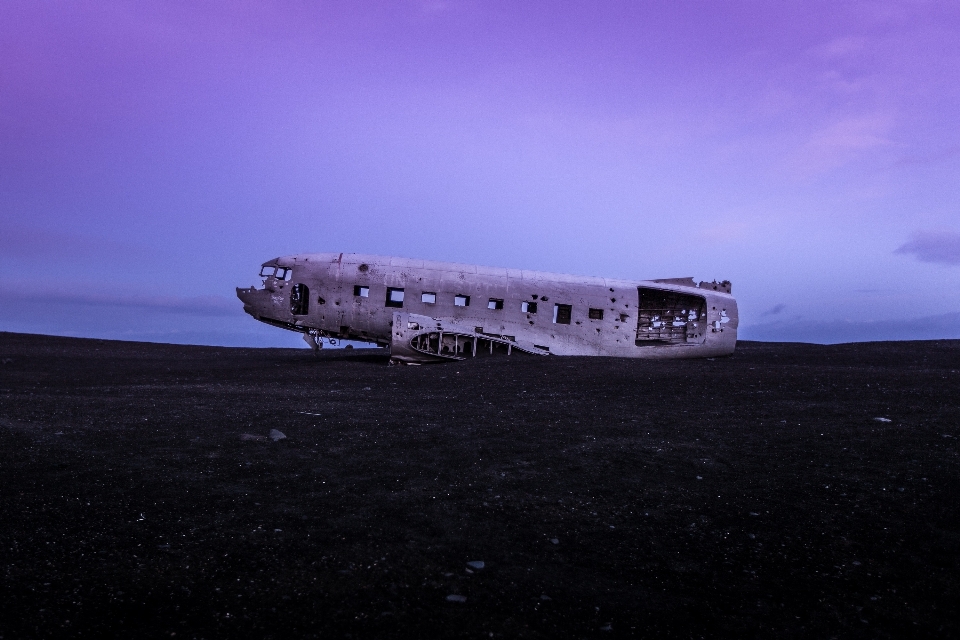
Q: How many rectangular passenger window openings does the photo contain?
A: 8